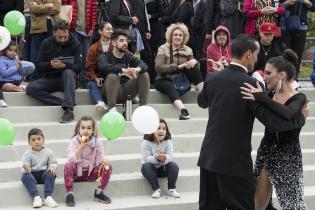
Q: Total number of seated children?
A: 4